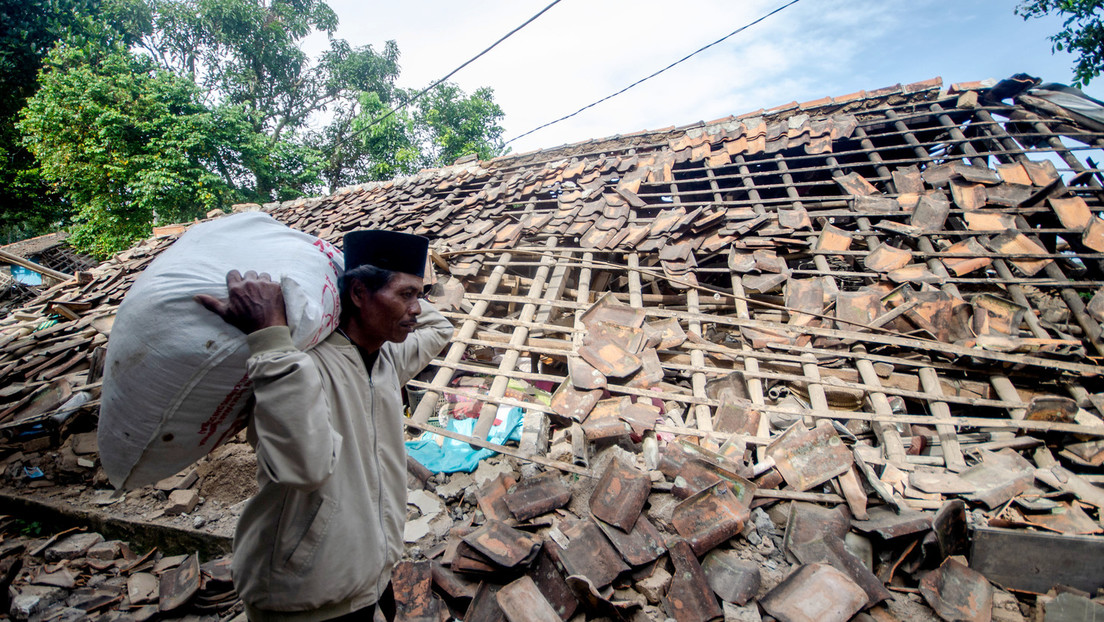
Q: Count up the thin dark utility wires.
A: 2